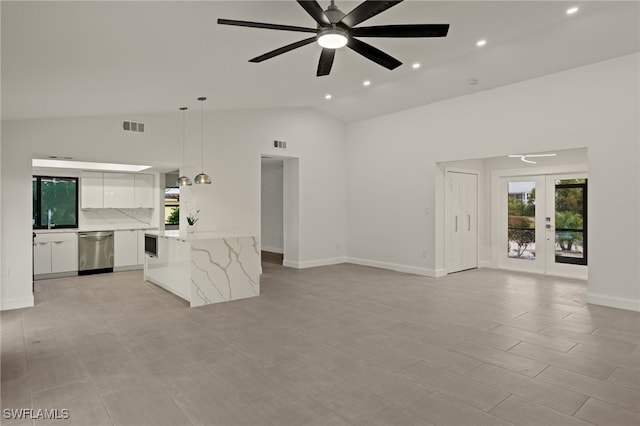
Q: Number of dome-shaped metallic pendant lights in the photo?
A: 2